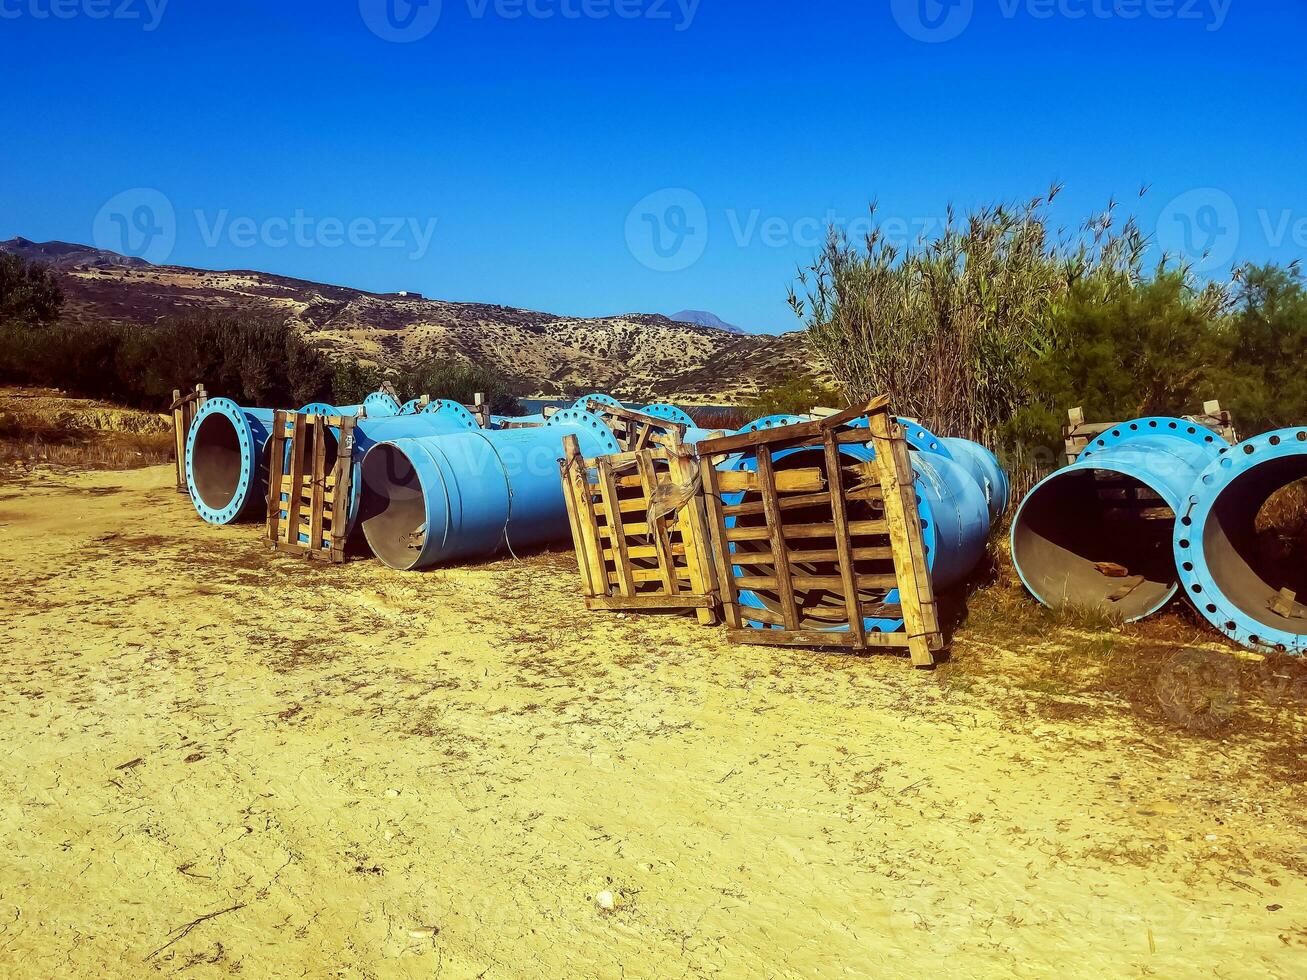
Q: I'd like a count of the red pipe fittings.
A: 0